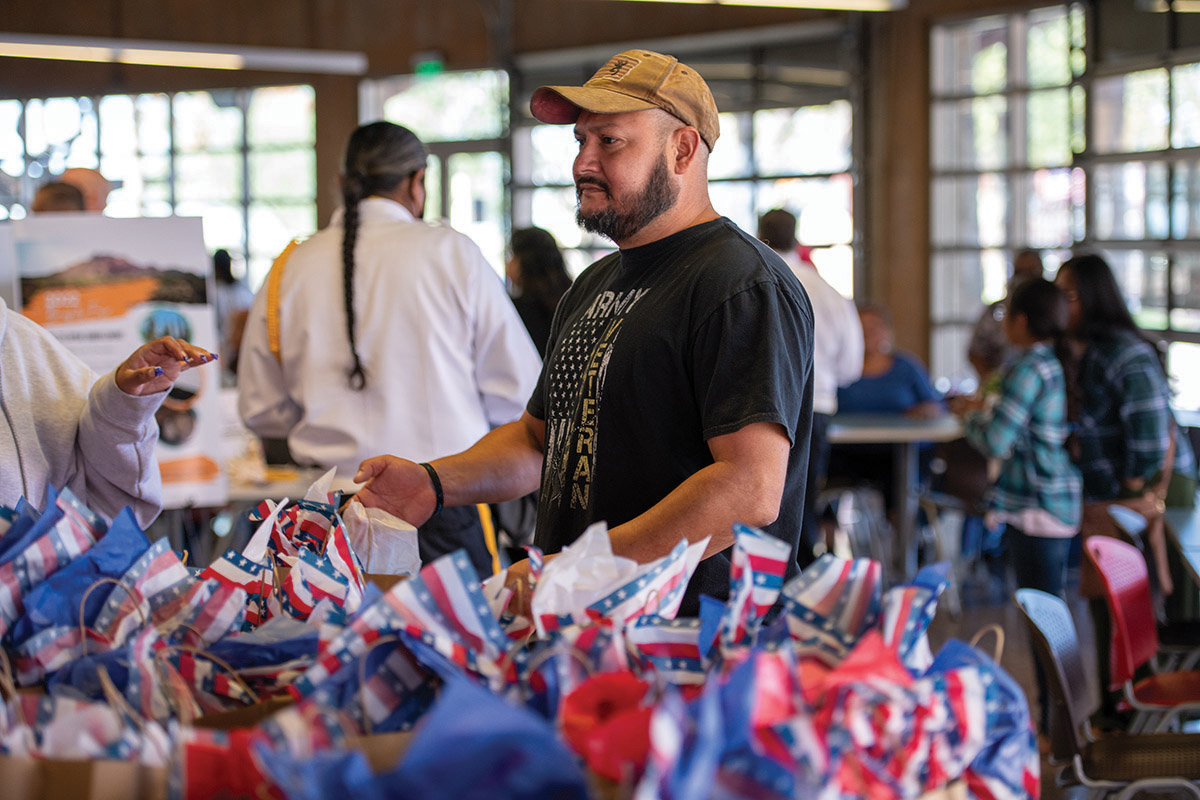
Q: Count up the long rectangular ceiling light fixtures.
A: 3